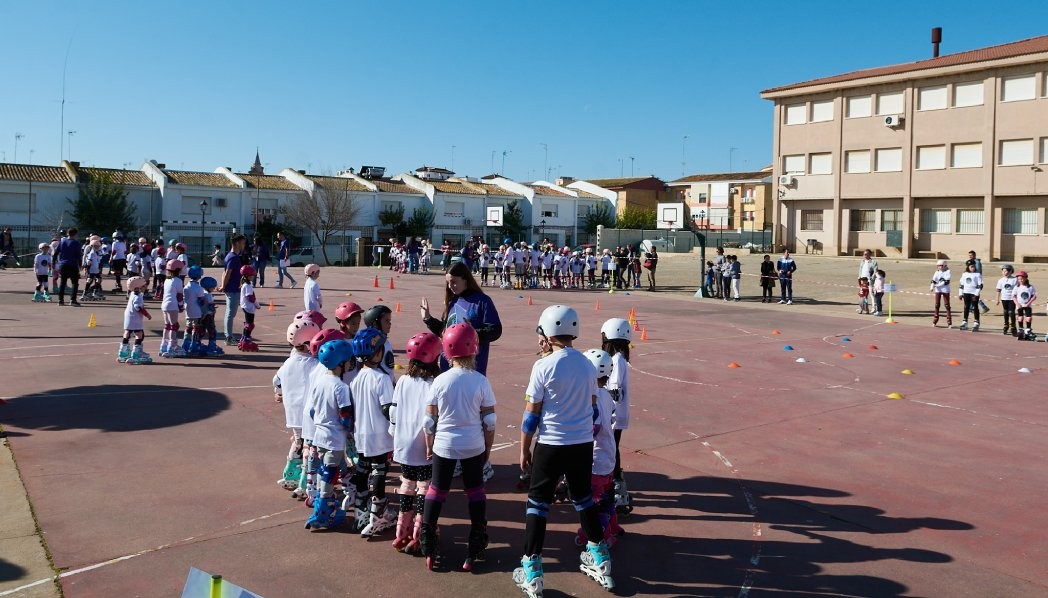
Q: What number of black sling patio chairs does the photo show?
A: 0